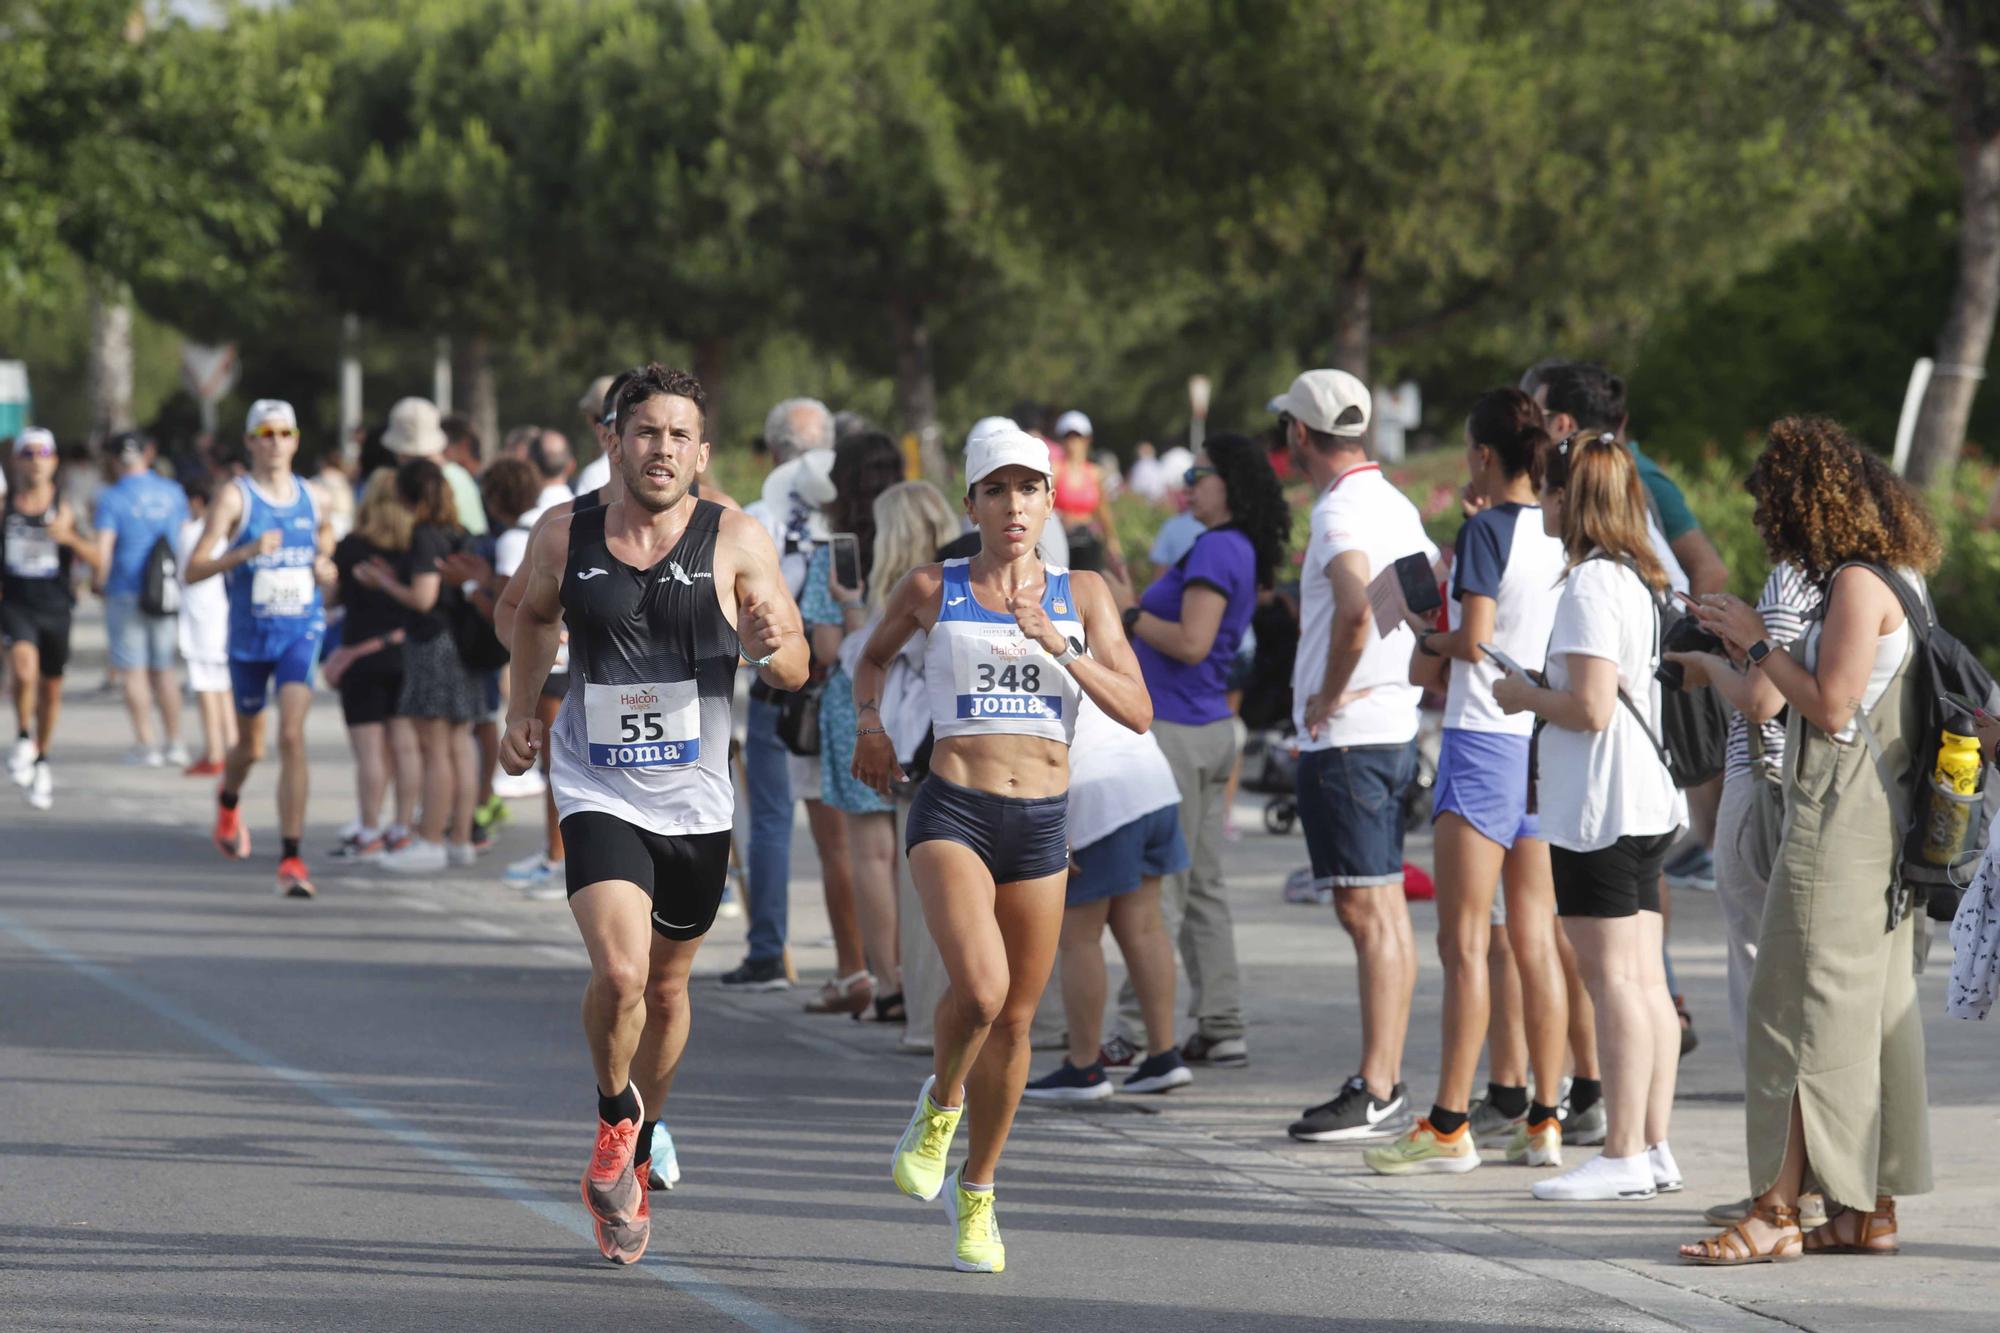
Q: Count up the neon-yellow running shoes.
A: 2